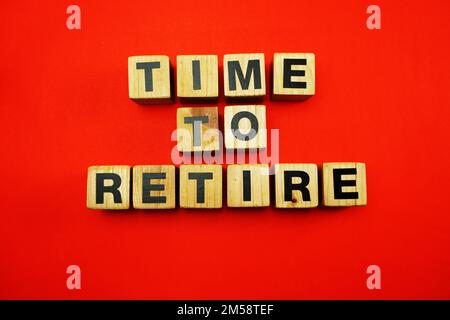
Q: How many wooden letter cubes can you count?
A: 12